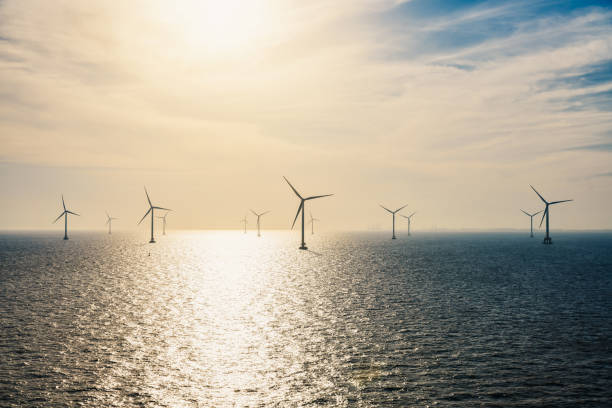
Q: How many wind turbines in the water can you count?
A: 12